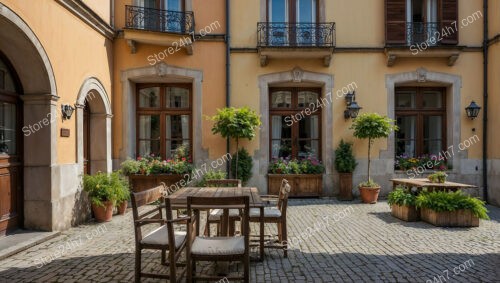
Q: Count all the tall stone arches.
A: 2